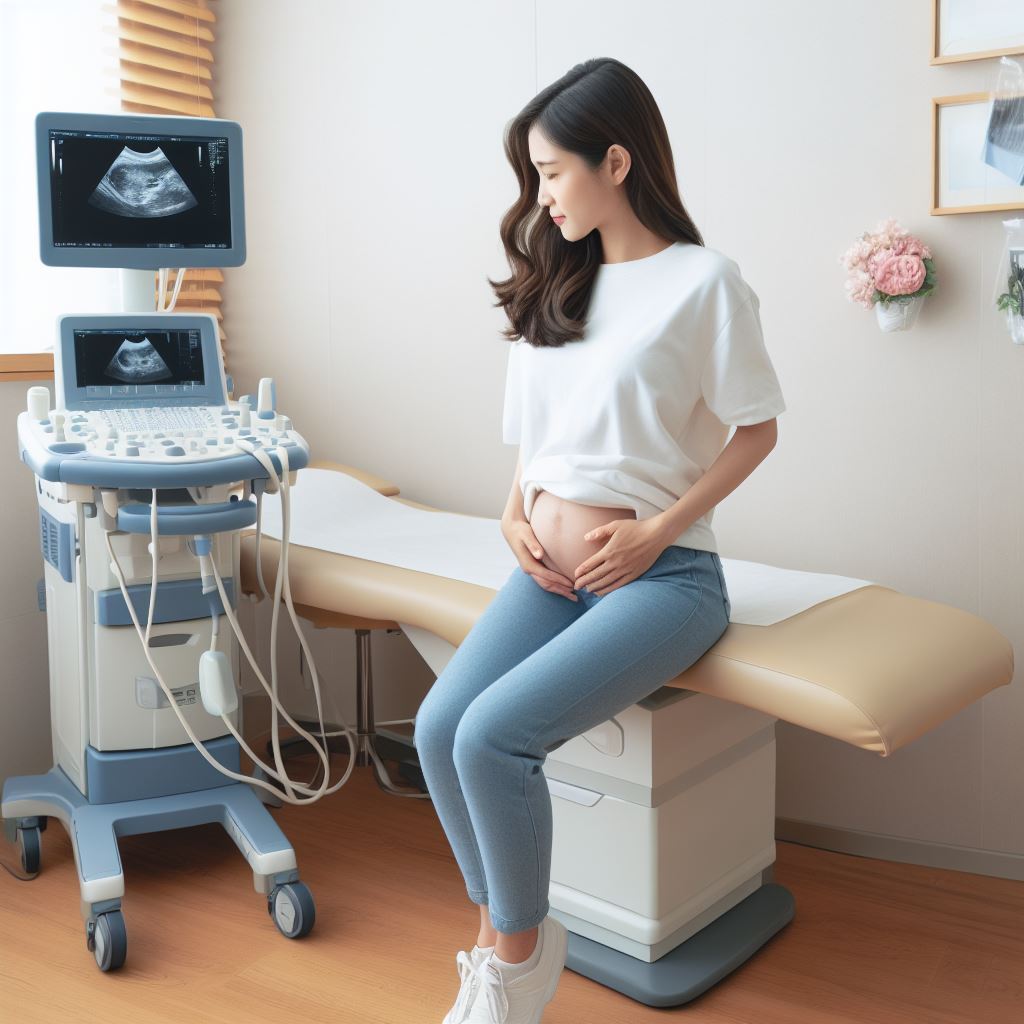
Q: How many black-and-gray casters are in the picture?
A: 3